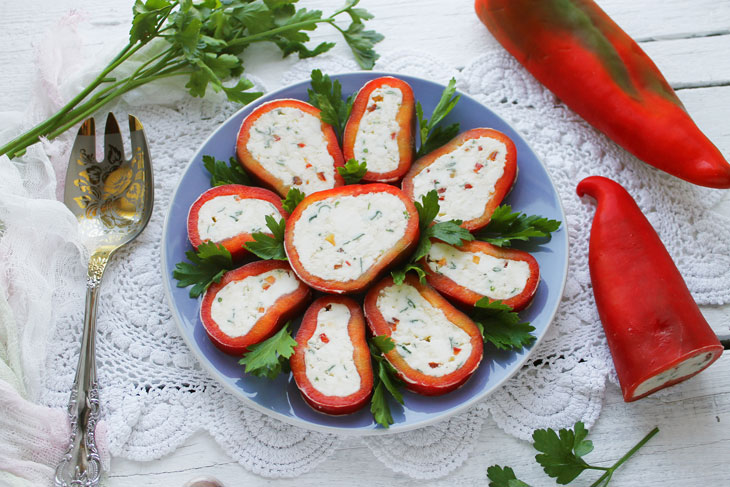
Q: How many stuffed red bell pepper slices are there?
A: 9